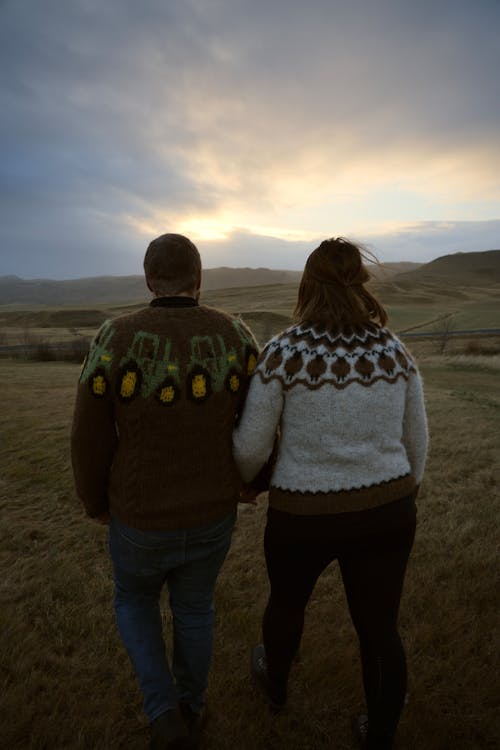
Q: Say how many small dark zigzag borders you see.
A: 1